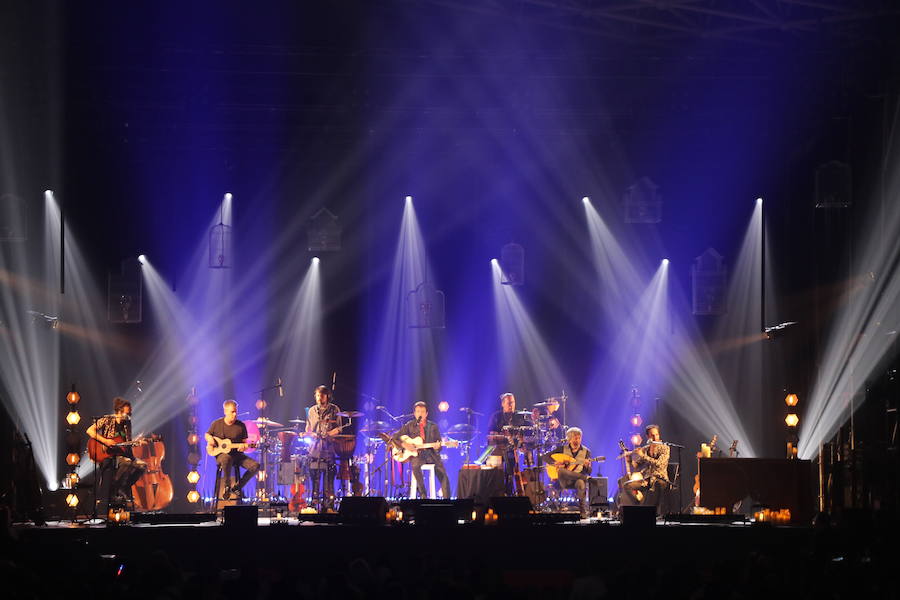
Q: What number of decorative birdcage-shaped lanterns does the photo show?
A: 9